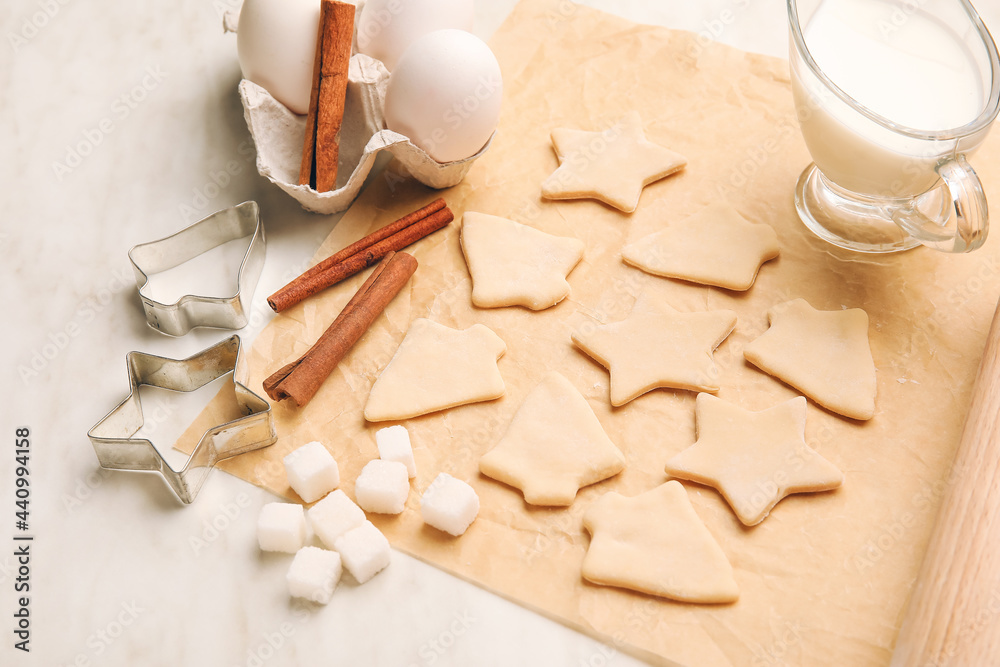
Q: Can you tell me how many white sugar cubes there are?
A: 8